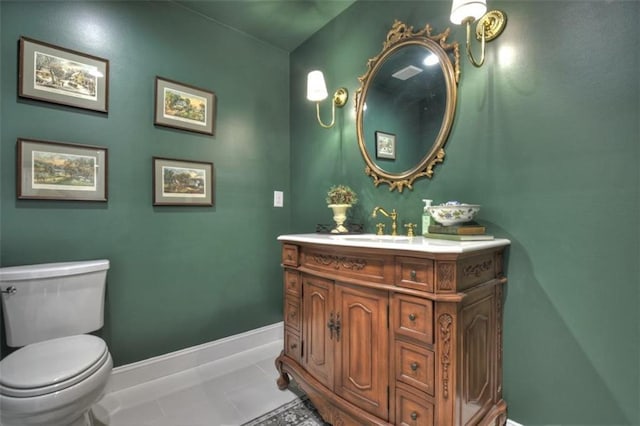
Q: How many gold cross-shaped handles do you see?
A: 2